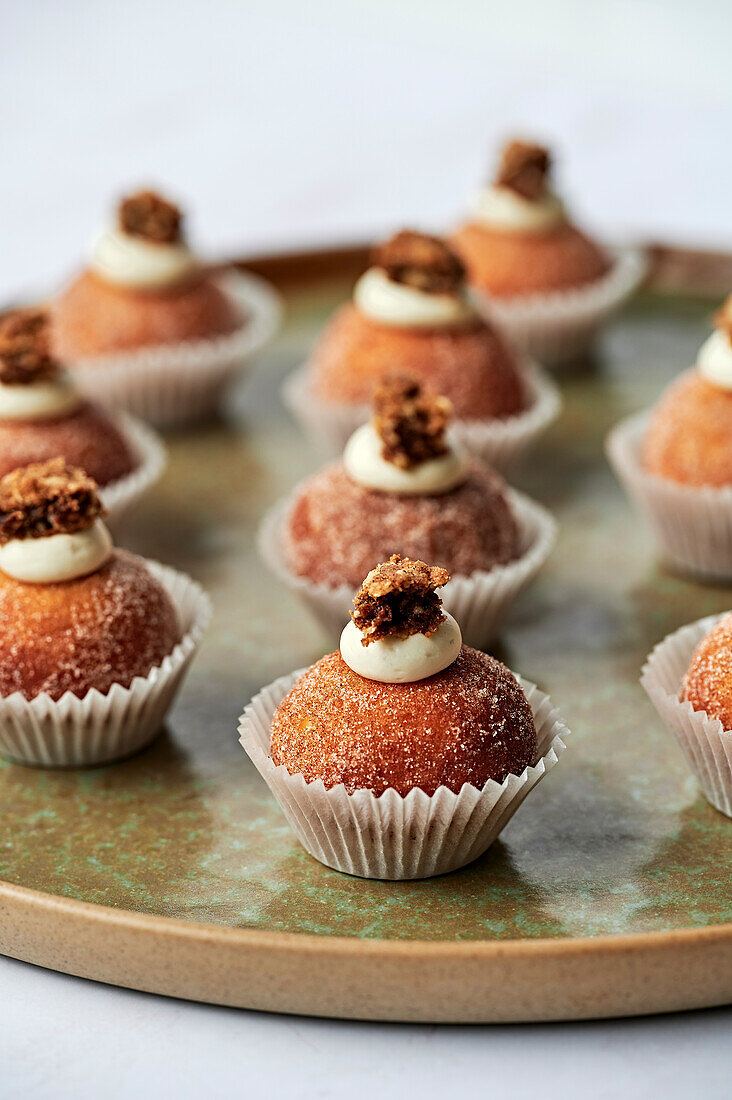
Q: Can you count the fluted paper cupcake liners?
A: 9